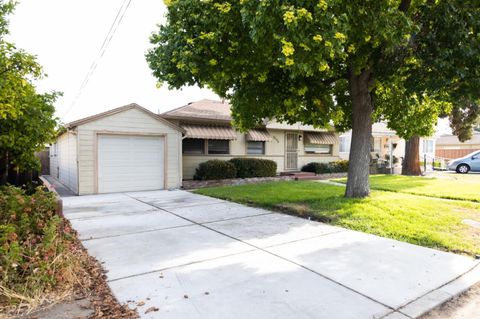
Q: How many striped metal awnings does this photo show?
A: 3